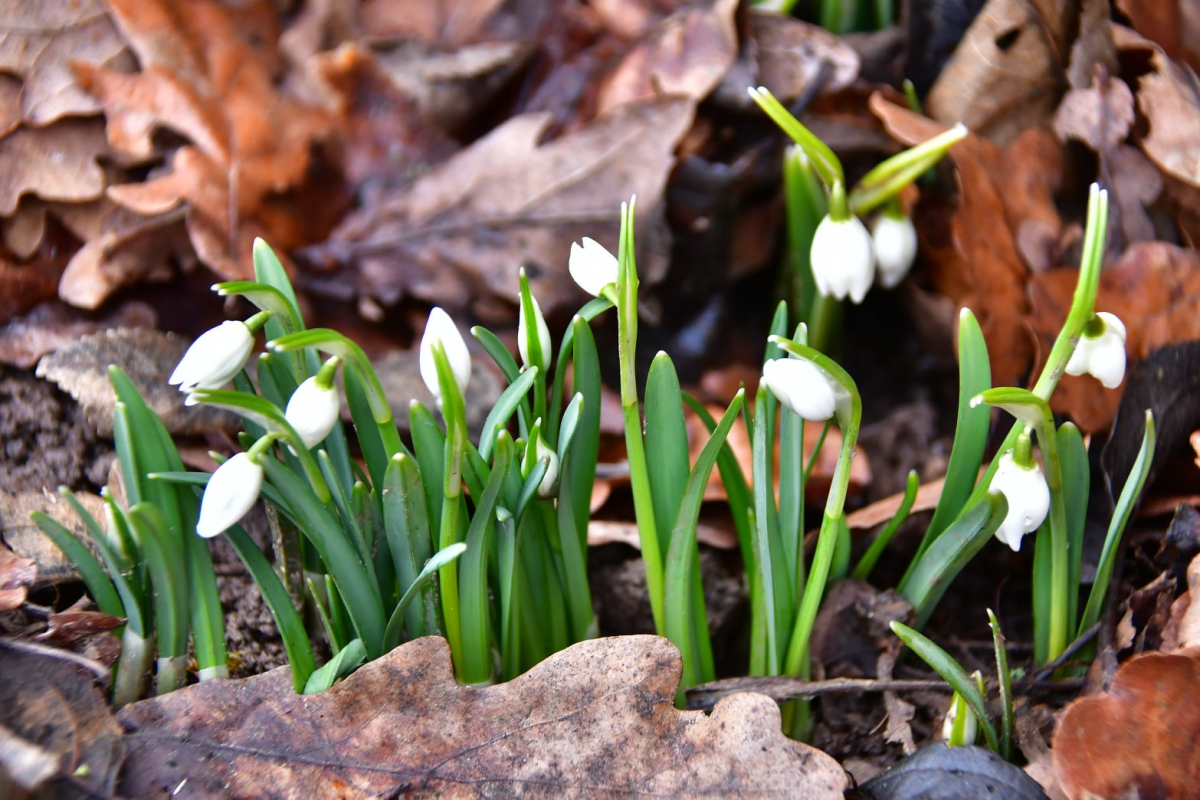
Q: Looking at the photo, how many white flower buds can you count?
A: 13